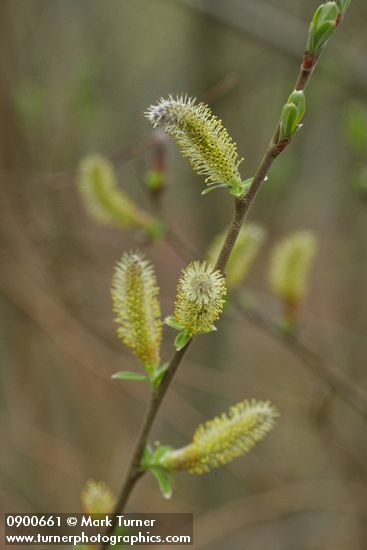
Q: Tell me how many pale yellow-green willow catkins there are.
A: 8